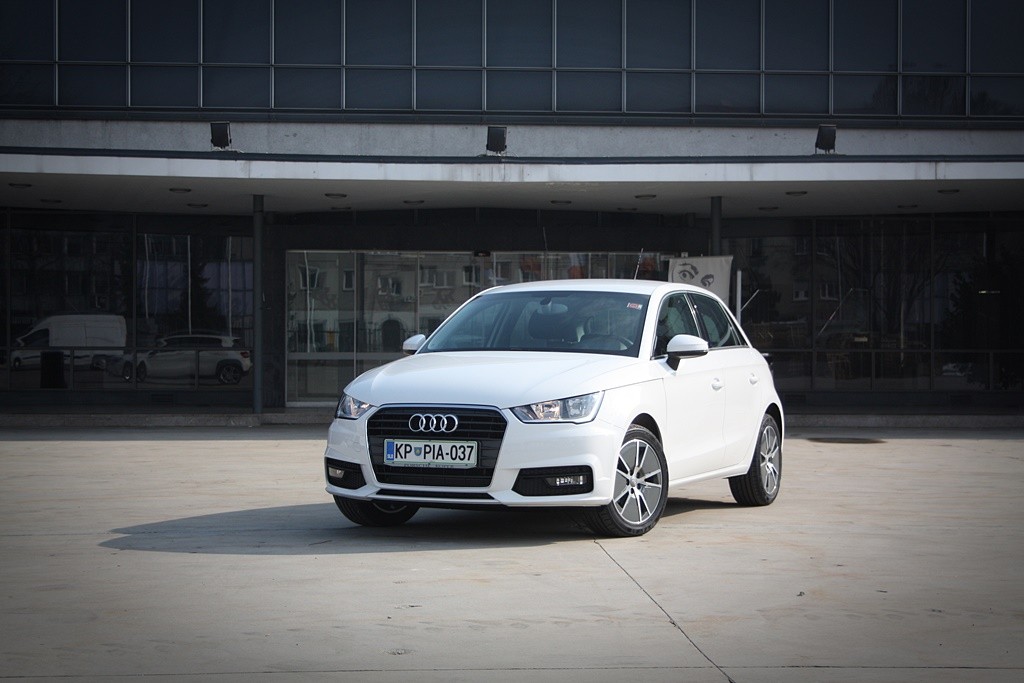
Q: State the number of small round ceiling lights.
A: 14